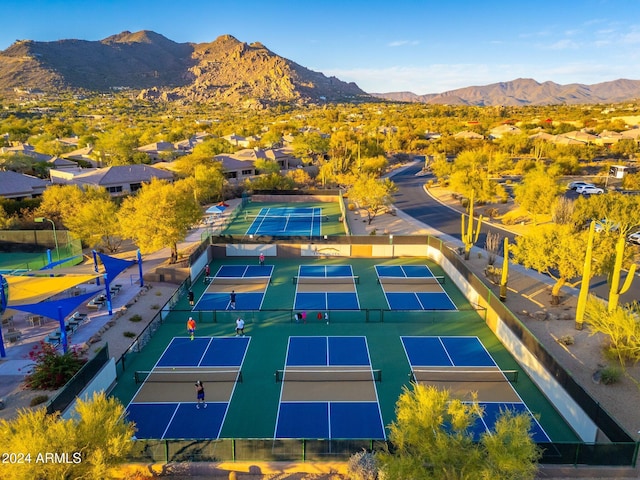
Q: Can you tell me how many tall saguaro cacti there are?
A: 4